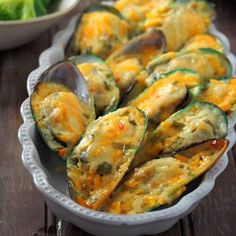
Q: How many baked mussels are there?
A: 13